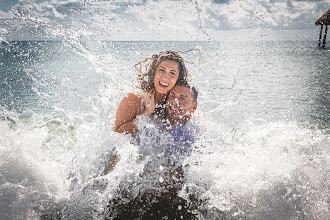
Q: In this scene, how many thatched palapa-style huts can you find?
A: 1